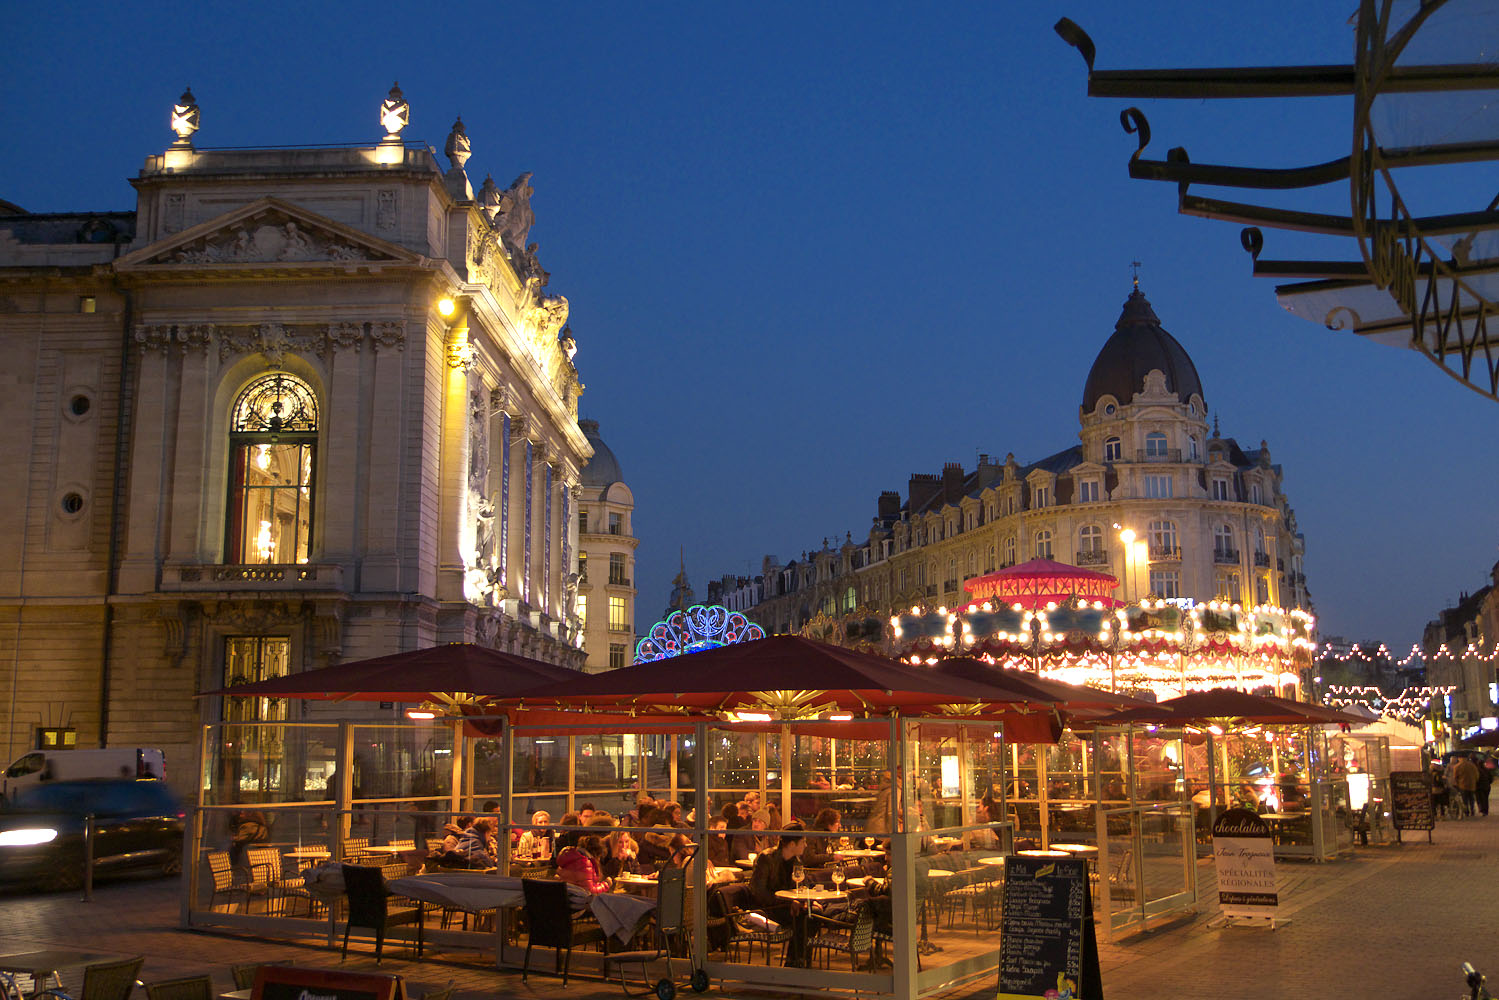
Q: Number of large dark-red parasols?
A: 4